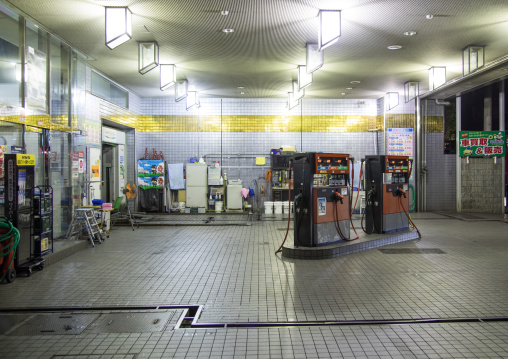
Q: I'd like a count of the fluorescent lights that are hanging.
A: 14